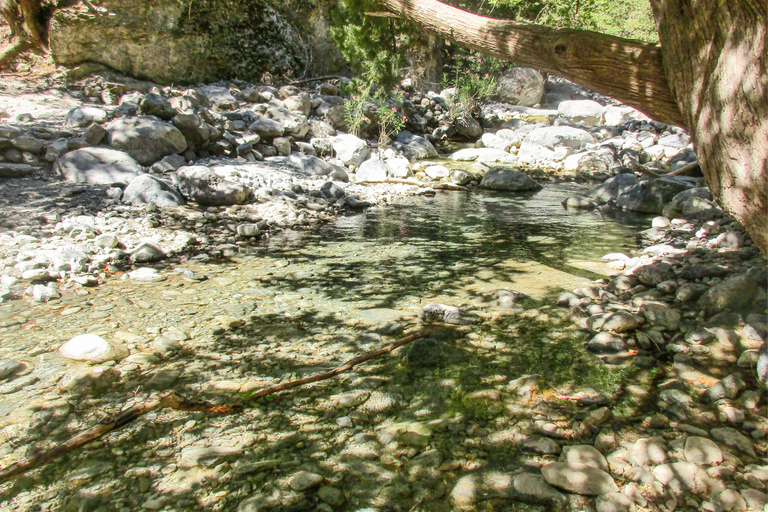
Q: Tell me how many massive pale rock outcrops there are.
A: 1